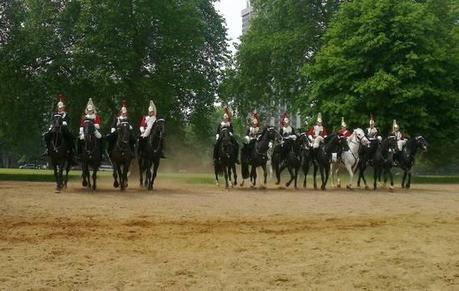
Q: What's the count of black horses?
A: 10